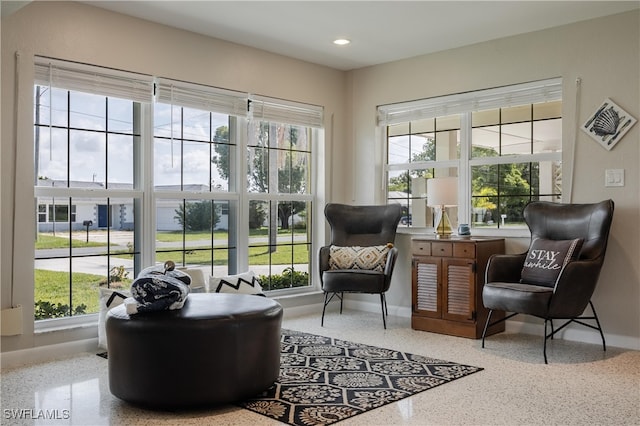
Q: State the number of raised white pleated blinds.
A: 4